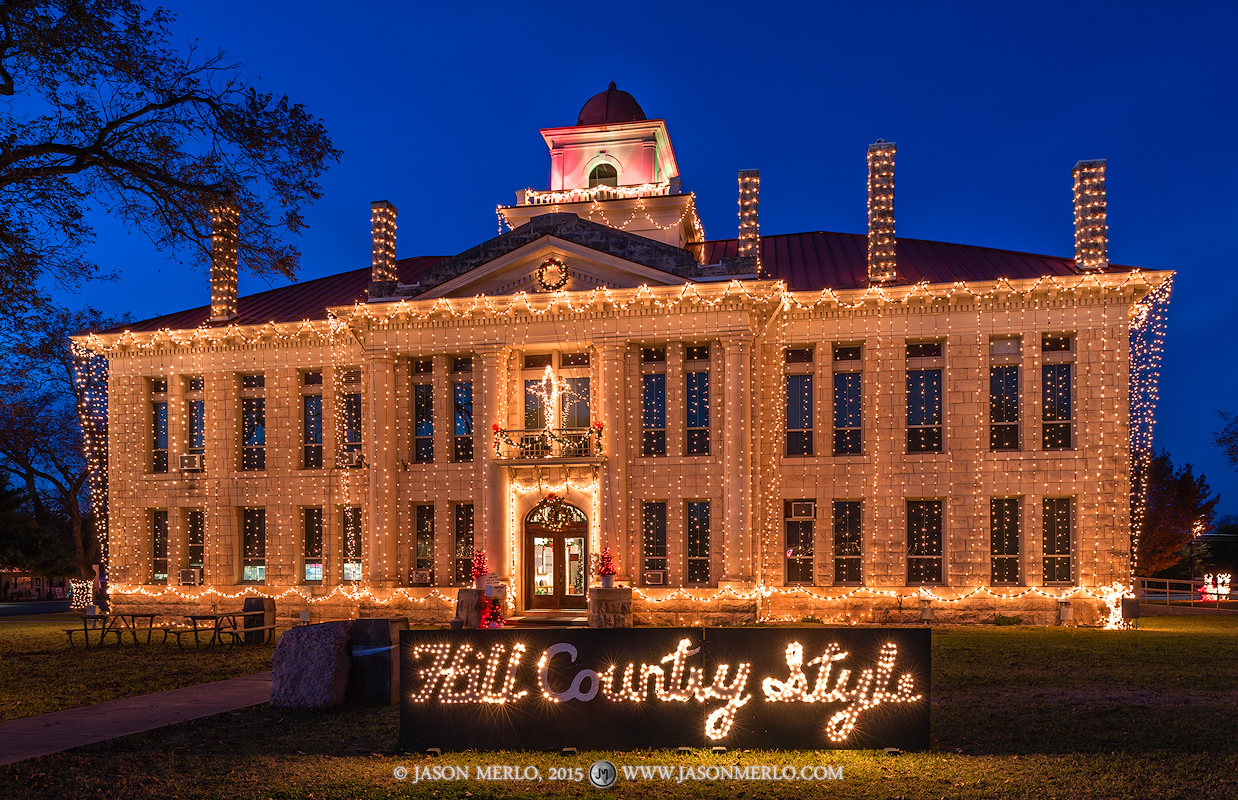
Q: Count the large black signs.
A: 1